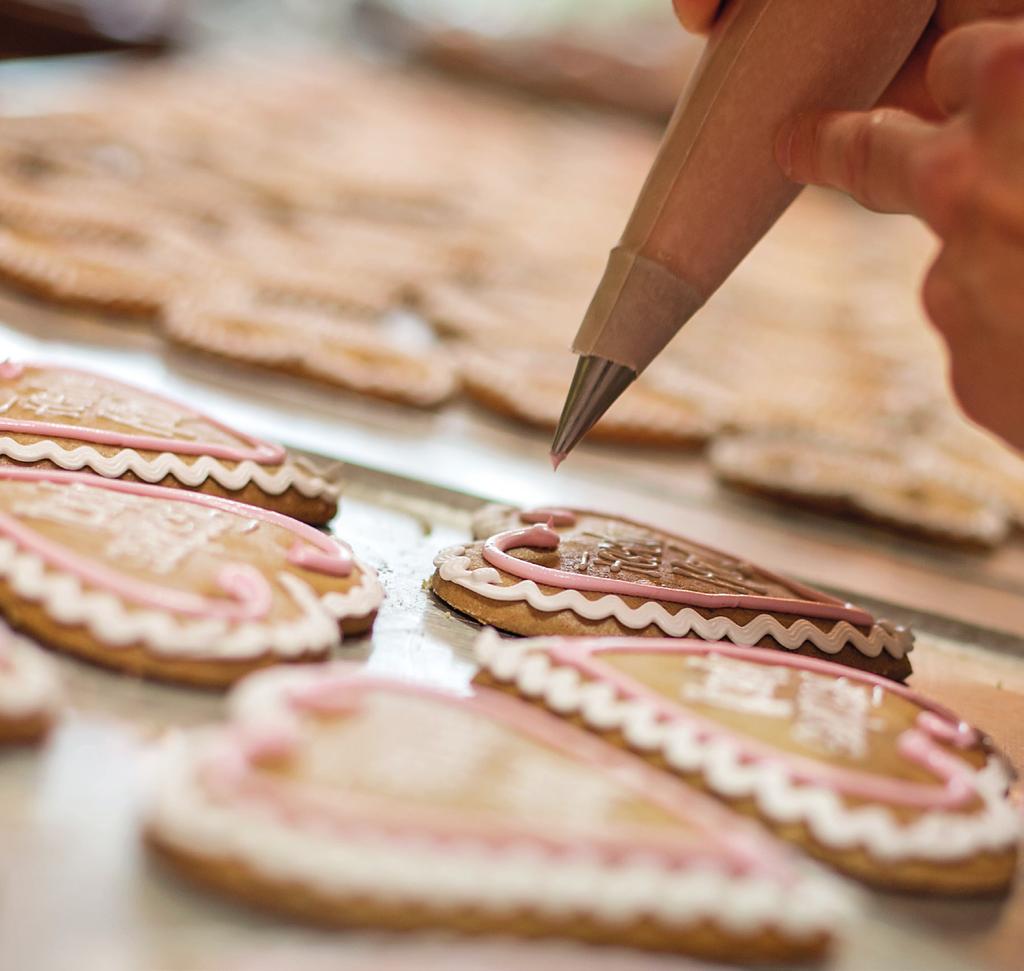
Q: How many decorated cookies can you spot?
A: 6